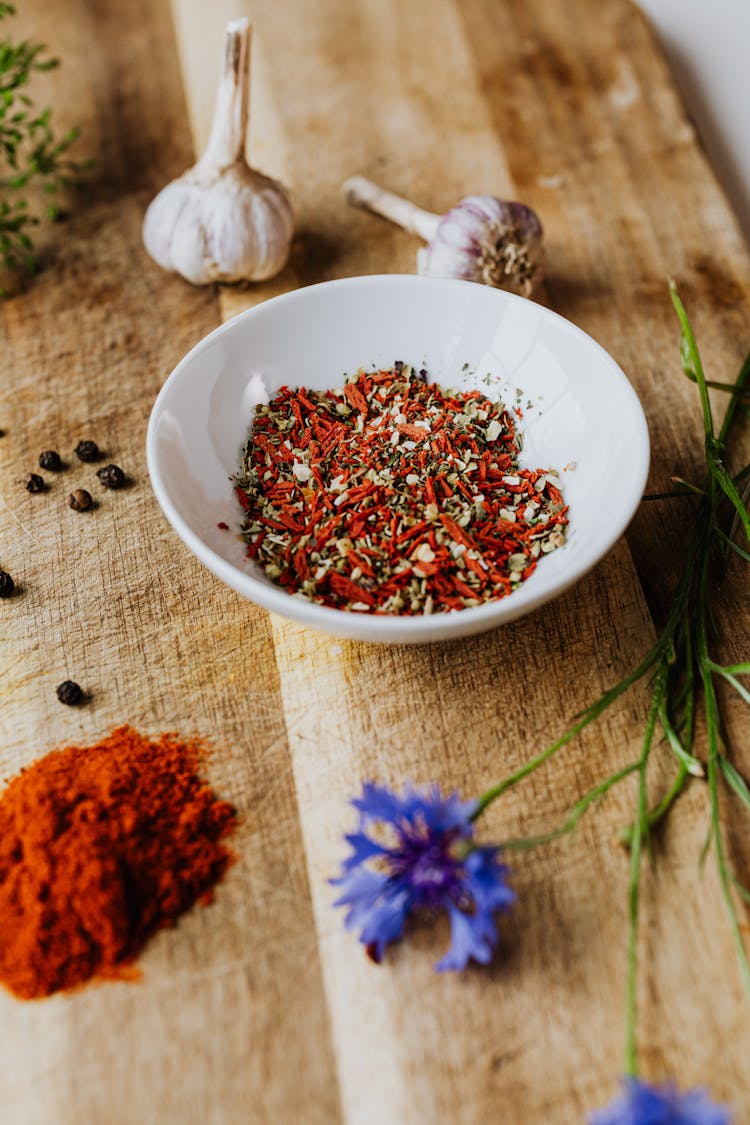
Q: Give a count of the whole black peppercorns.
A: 7